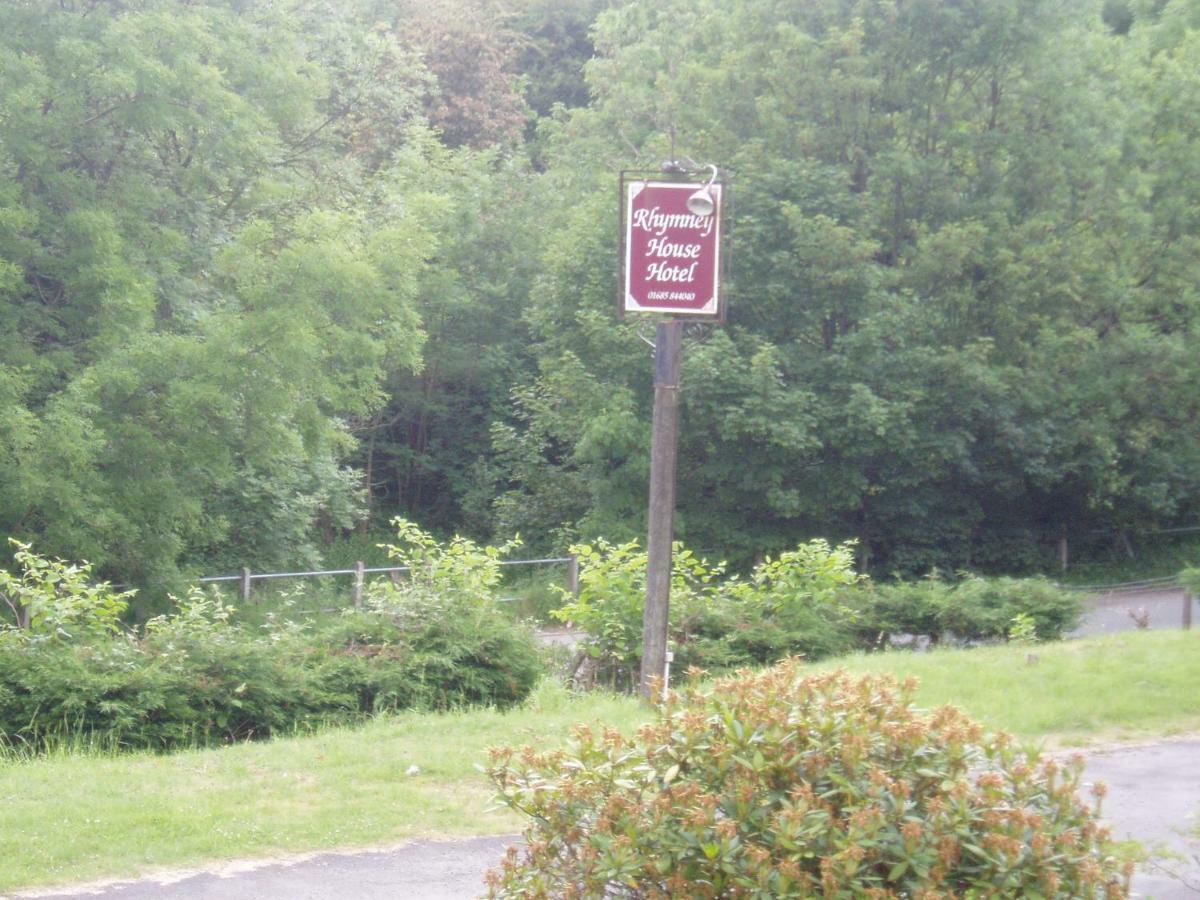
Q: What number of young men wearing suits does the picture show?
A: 0